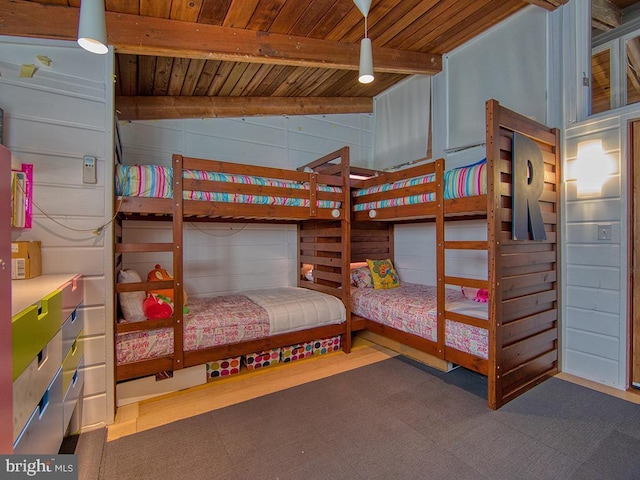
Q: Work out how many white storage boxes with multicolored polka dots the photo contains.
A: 4